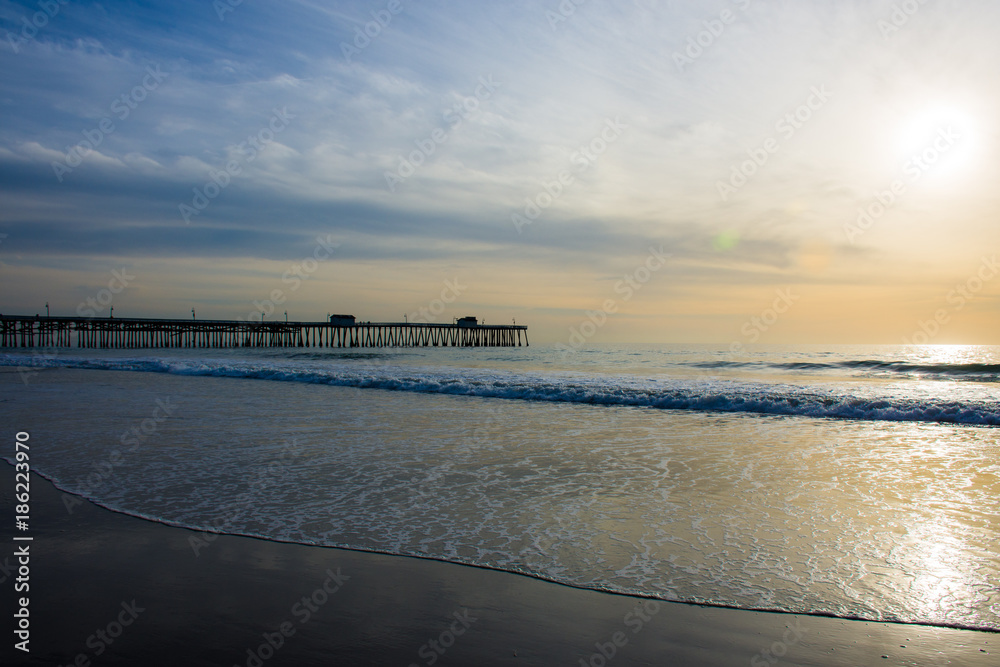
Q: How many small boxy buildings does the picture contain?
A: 2